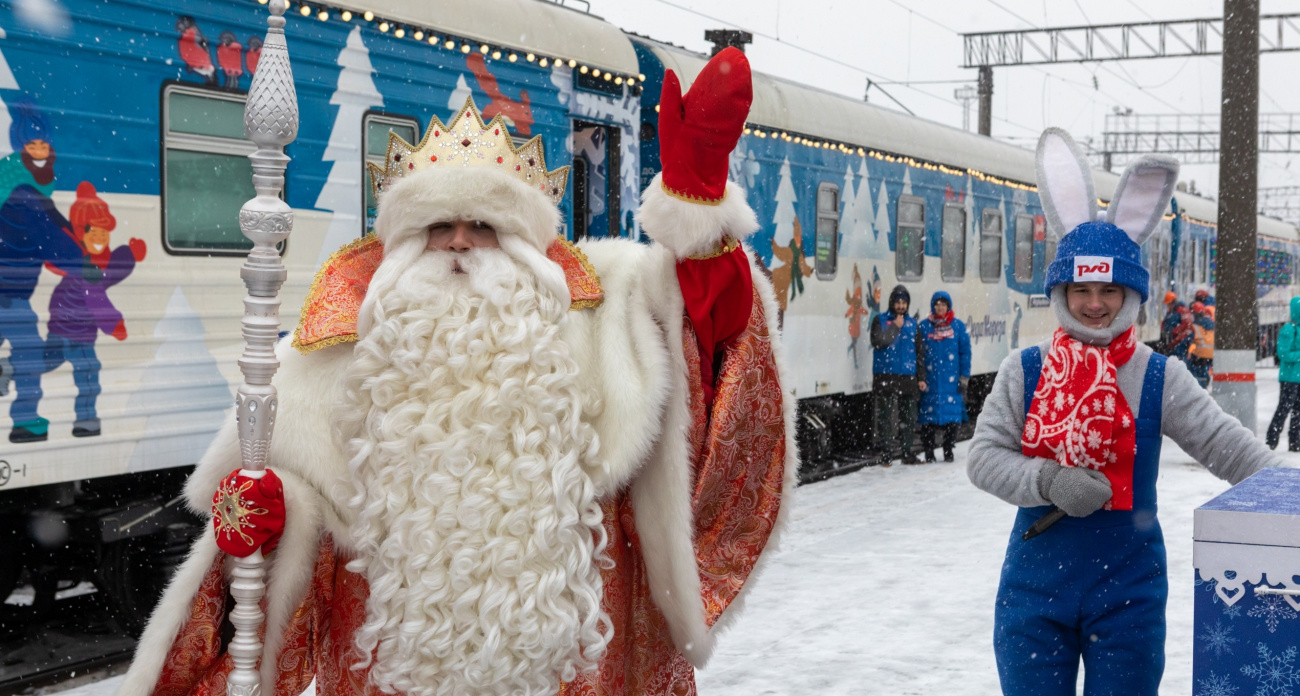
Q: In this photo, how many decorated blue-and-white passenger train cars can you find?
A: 3